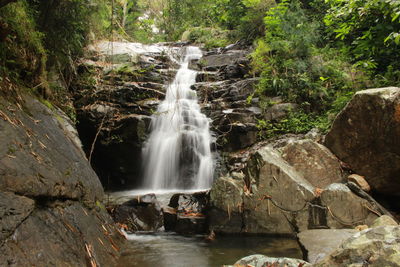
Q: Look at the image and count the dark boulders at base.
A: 2